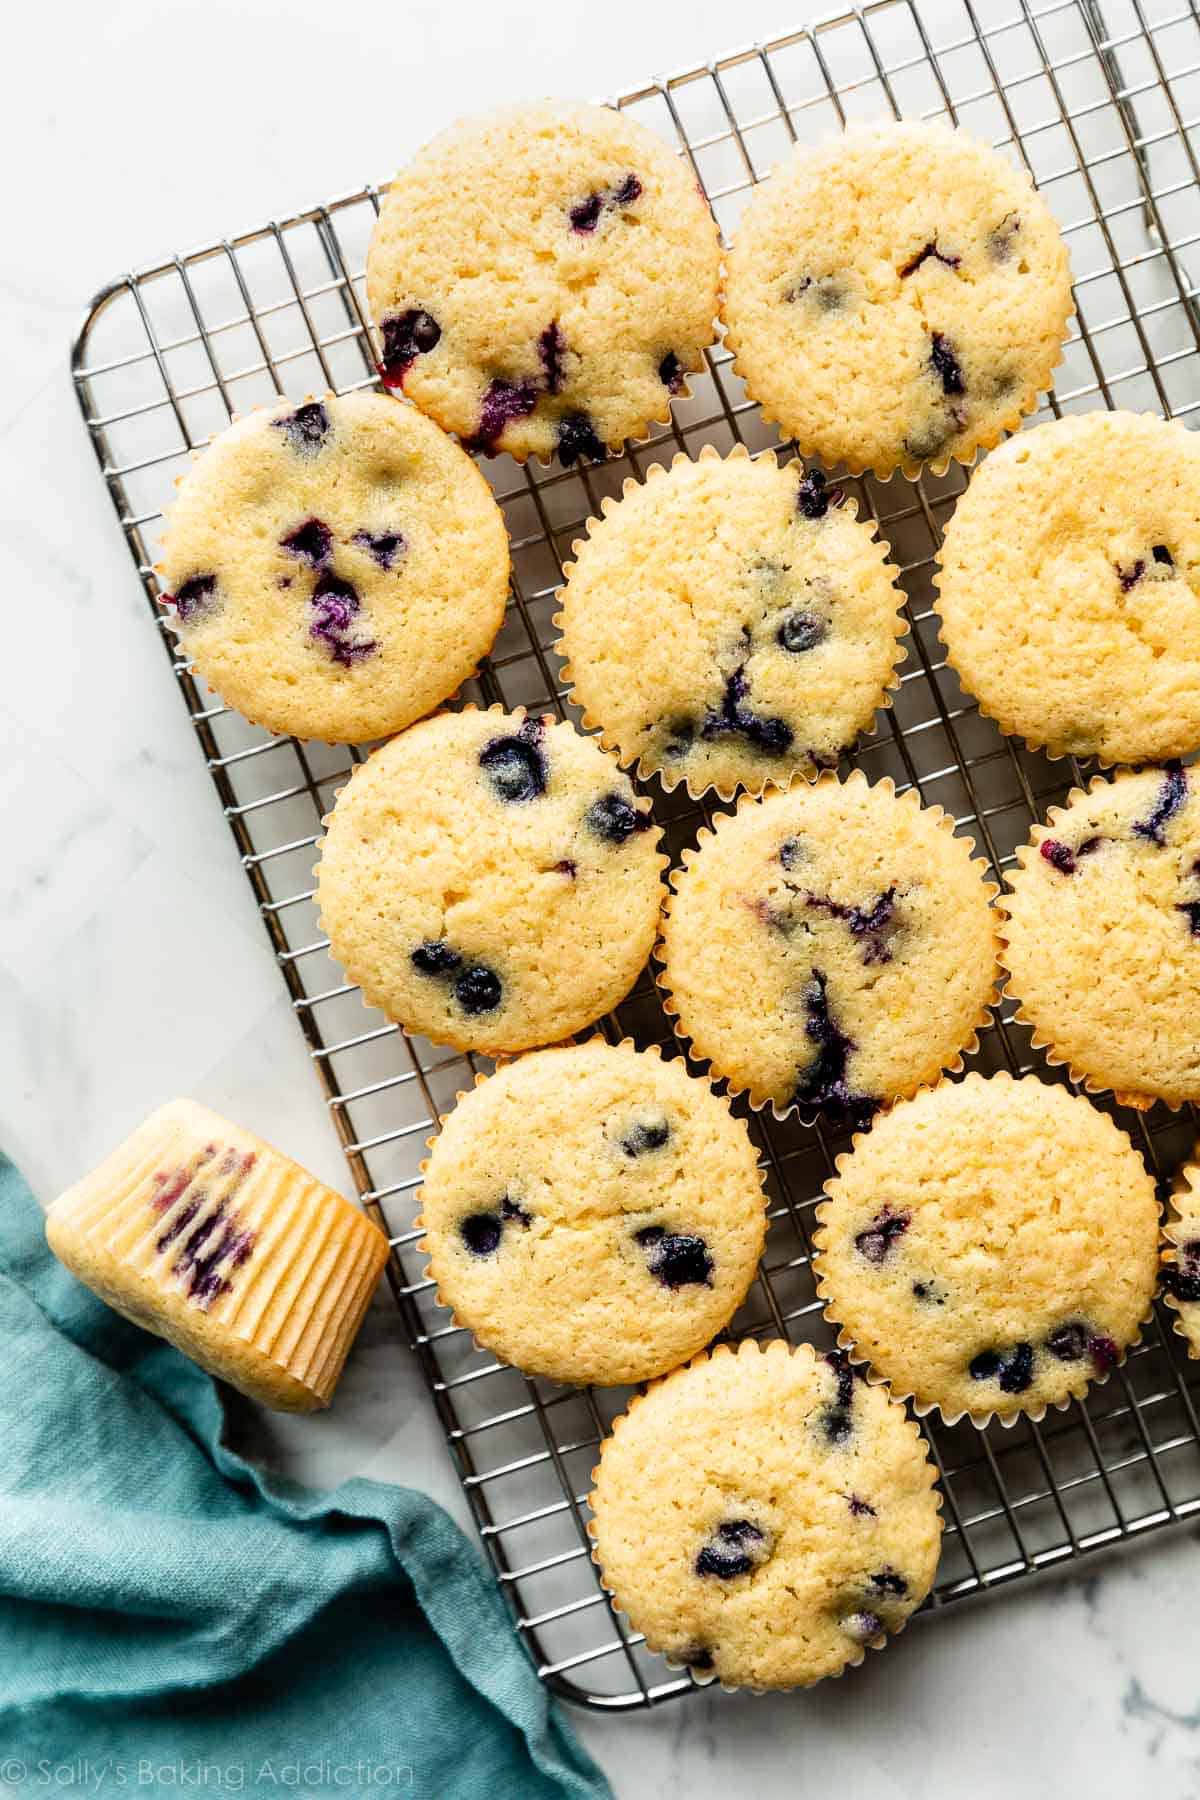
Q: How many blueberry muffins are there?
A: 13